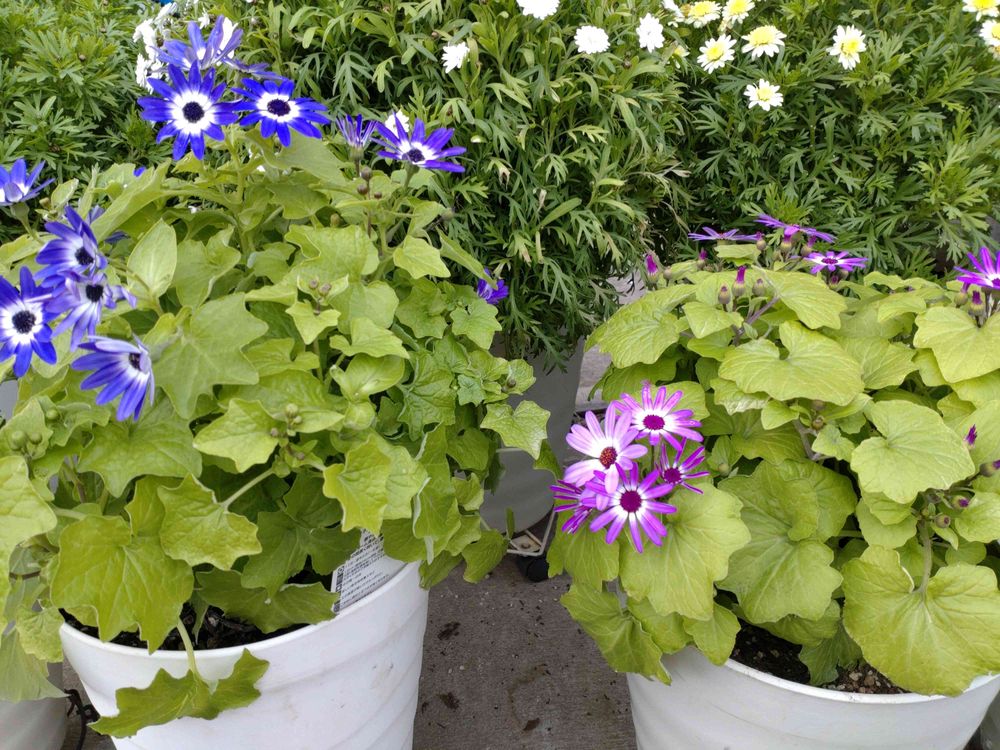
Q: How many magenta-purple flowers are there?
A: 9